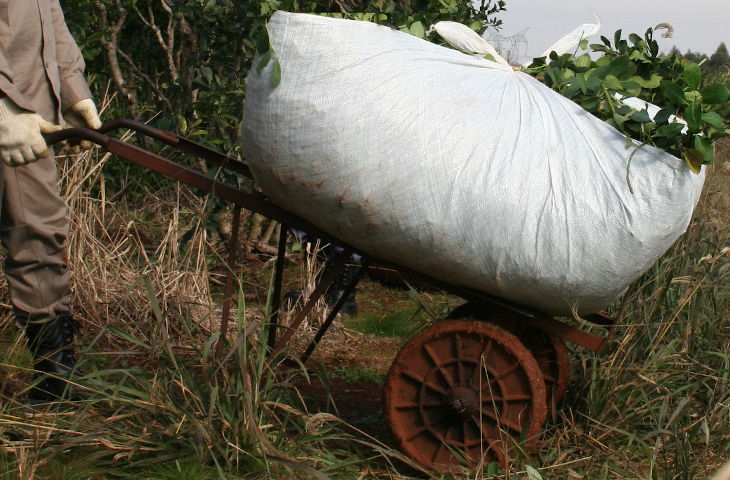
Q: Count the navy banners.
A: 0